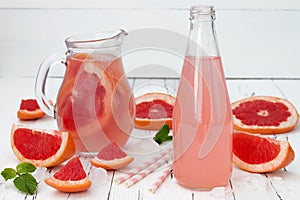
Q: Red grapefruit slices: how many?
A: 7